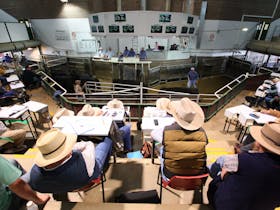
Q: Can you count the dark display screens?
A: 12